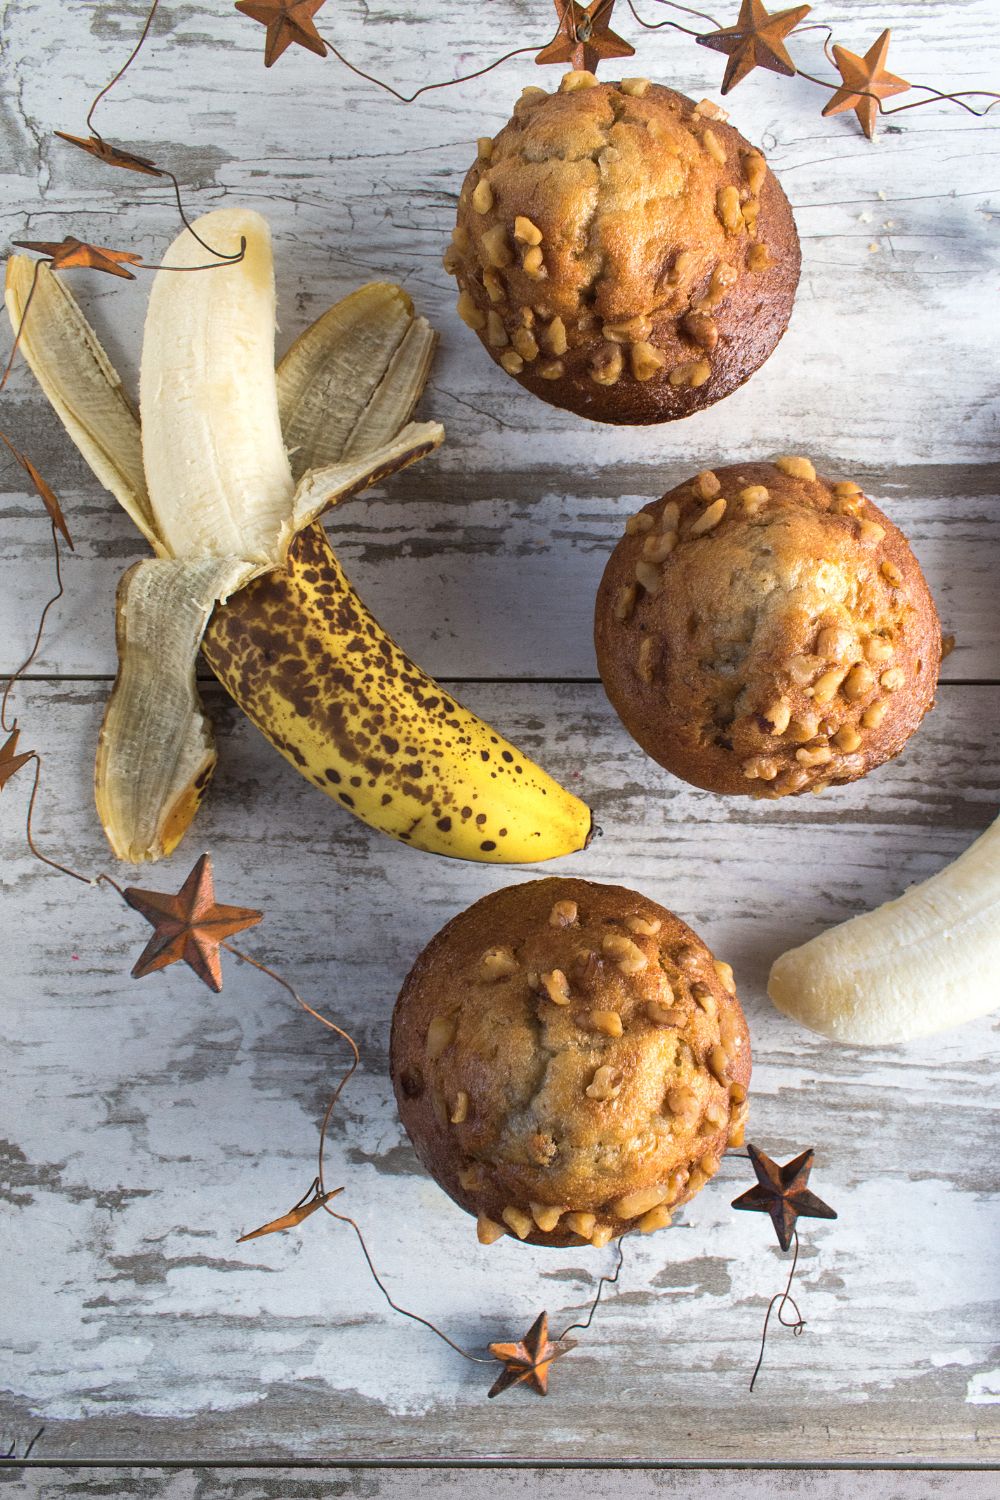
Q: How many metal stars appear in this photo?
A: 12